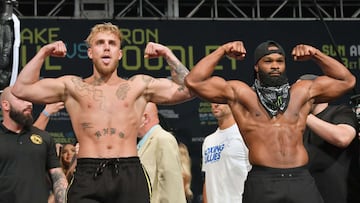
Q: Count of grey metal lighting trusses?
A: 1